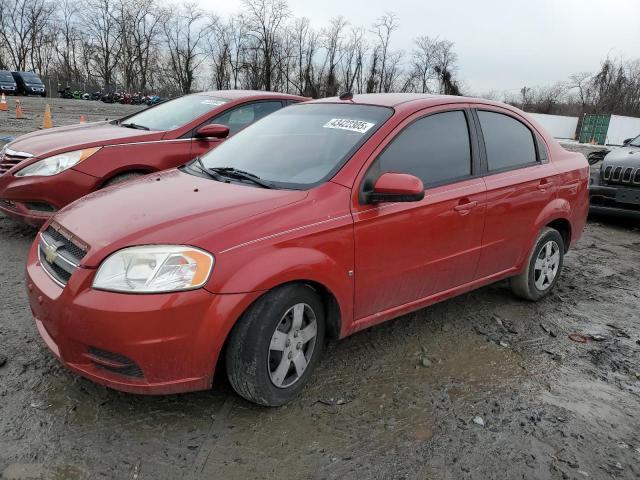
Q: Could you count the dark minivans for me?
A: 2